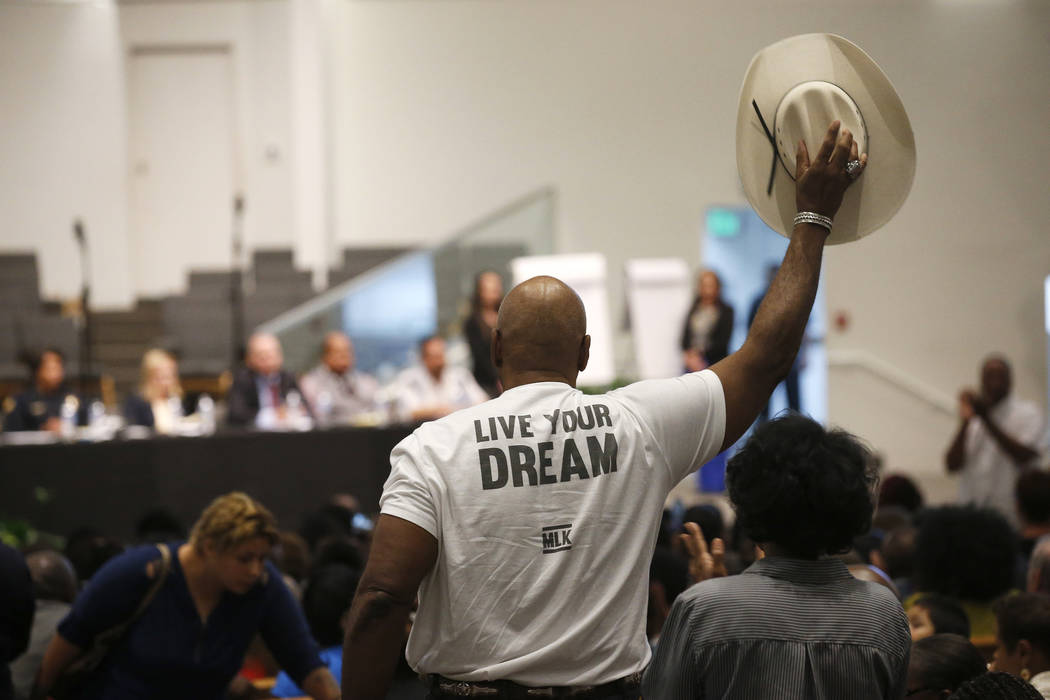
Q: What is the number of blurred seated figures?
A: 5